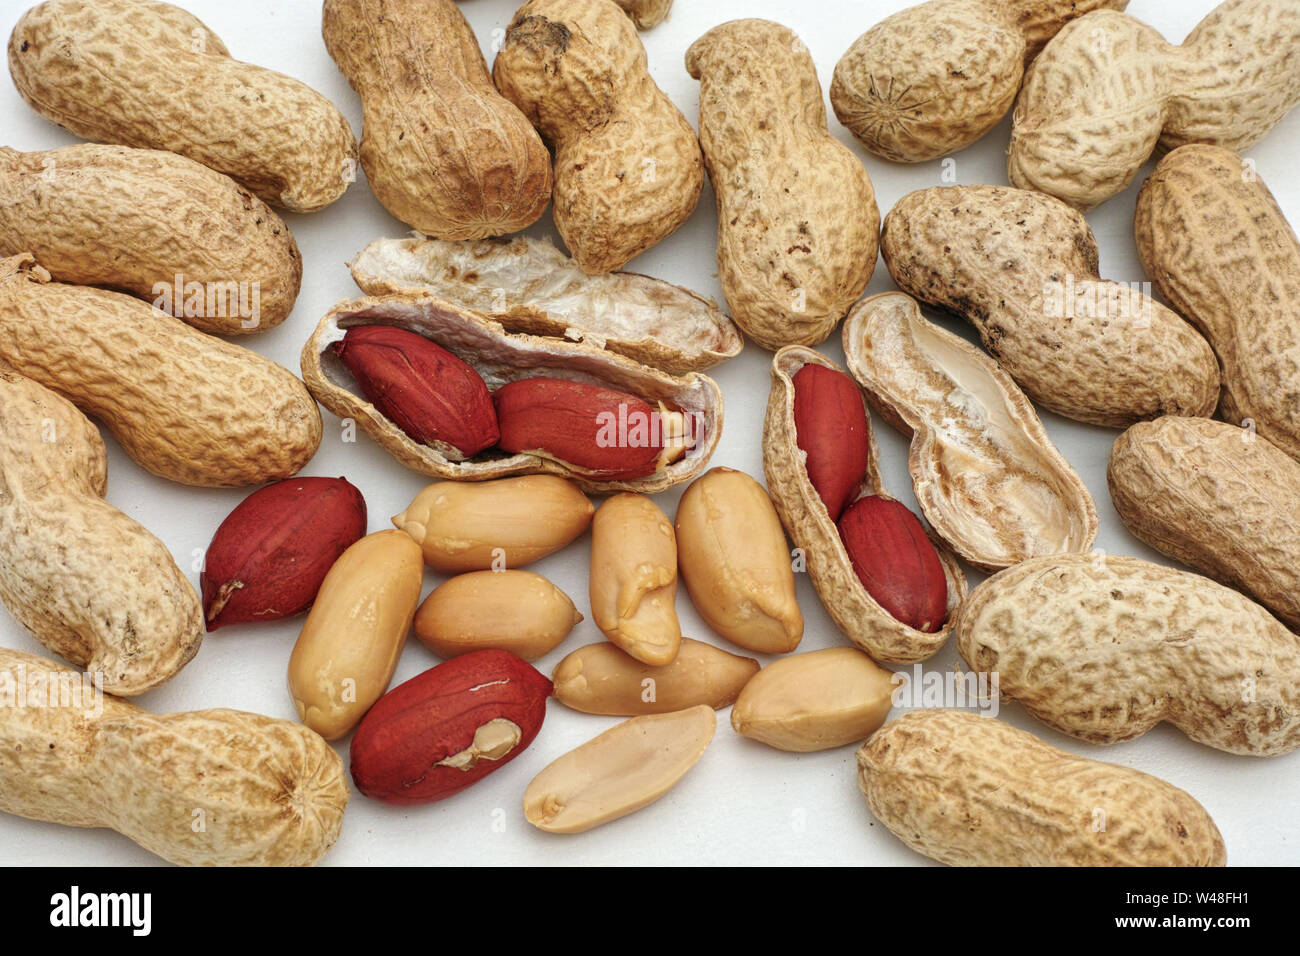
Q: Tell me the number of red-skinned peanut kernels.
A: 6